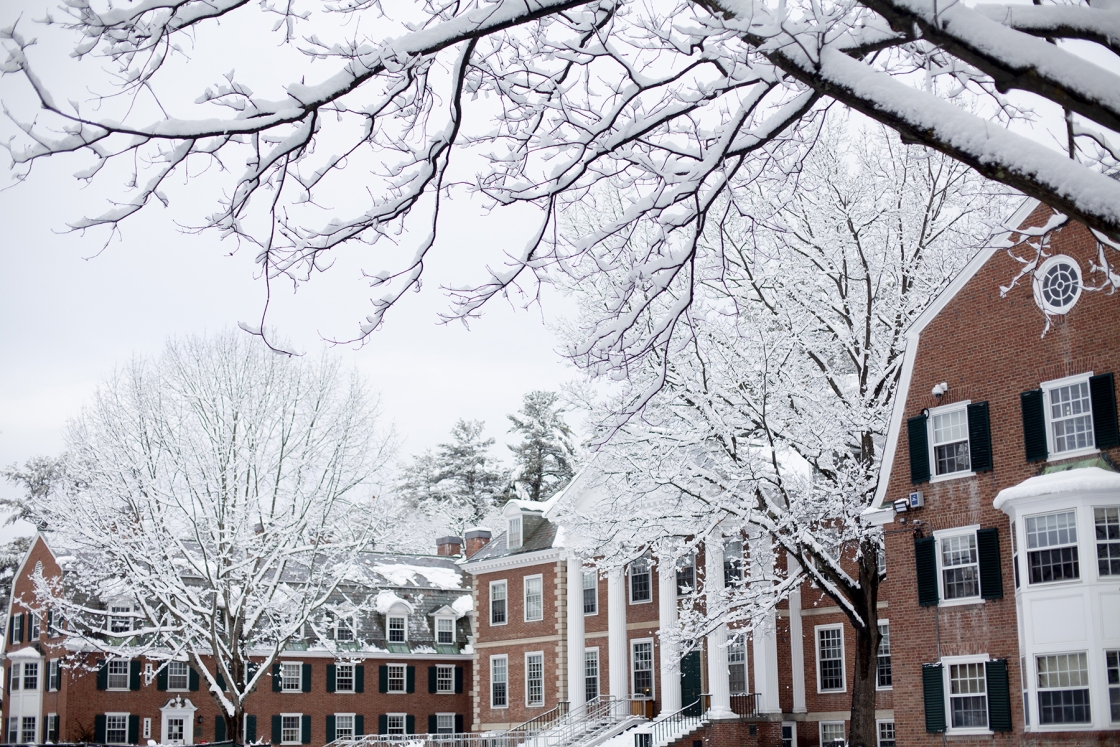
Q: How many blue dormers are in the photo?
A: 0